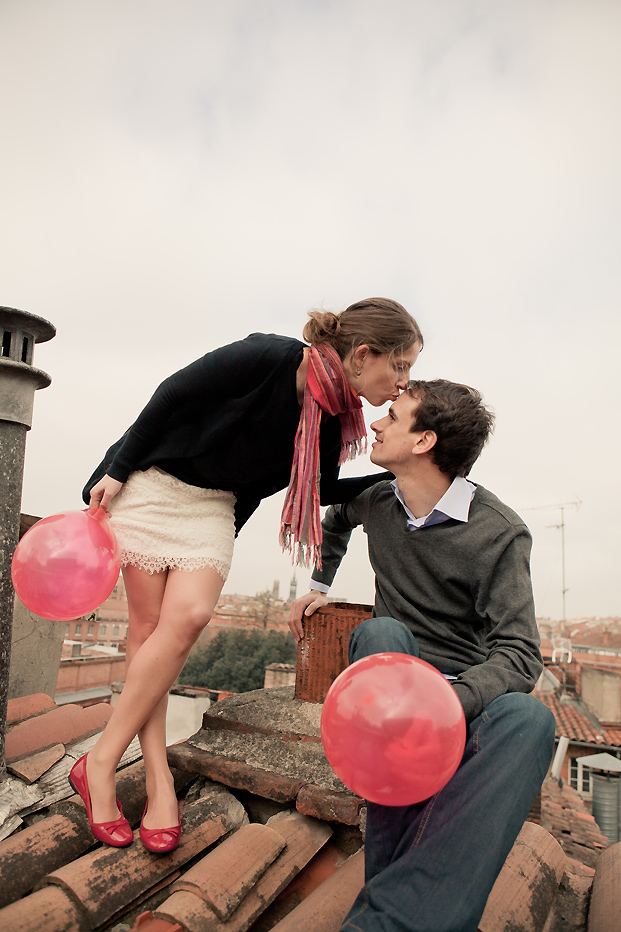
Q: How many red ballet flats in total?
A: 2